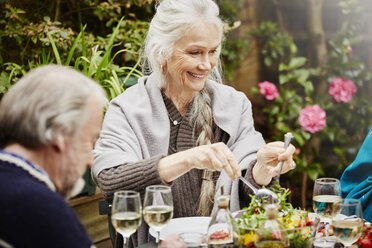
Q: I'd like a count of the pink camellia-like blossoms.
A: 3